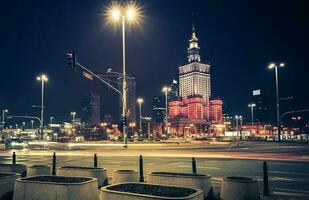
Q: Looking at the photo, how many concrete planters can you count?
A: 9